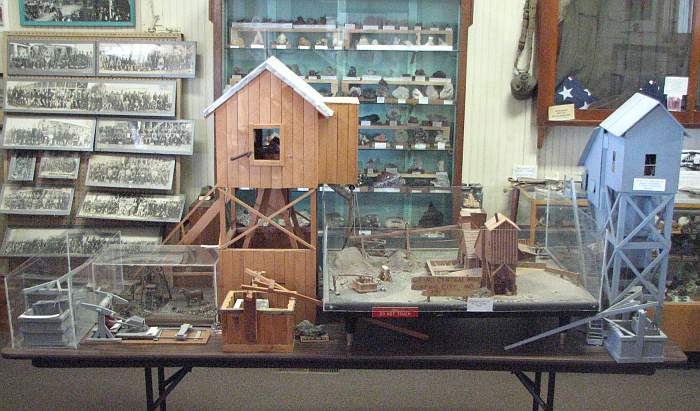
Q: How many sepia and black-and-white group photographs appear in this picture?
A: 12